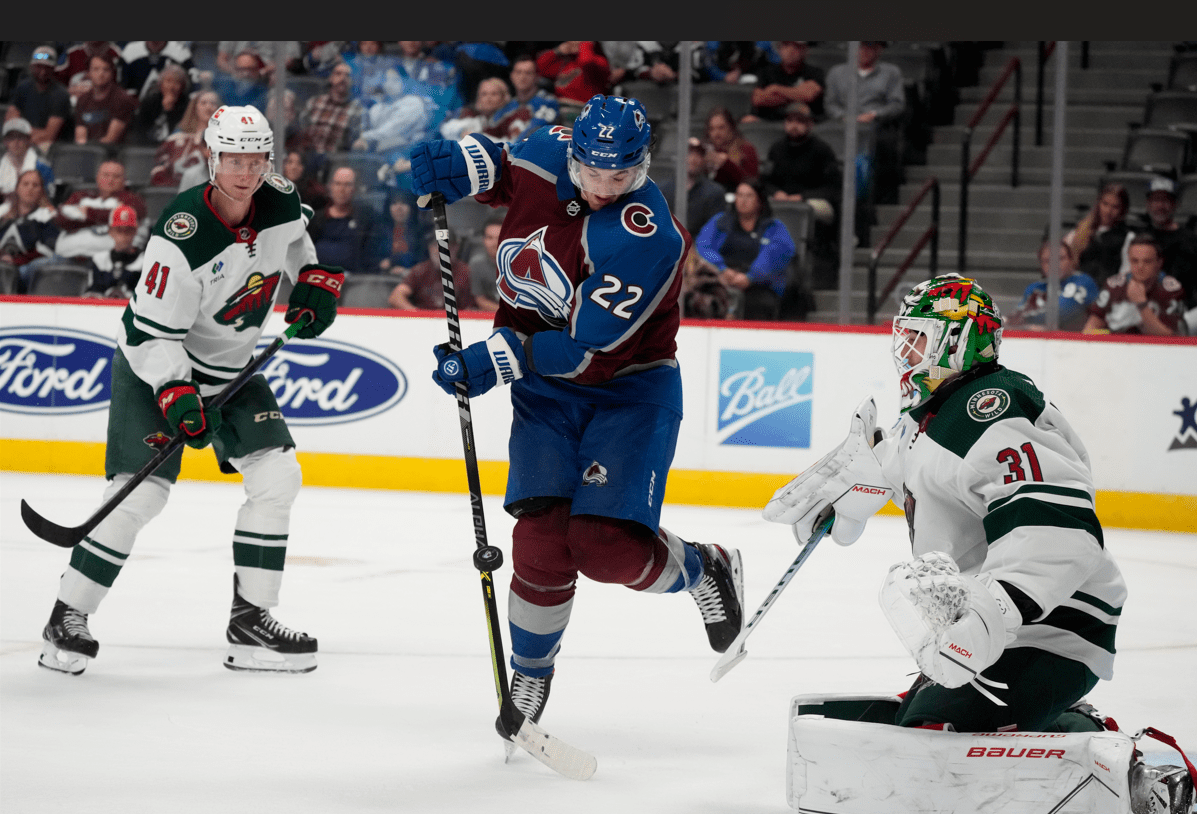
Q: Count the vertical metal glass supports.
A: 4